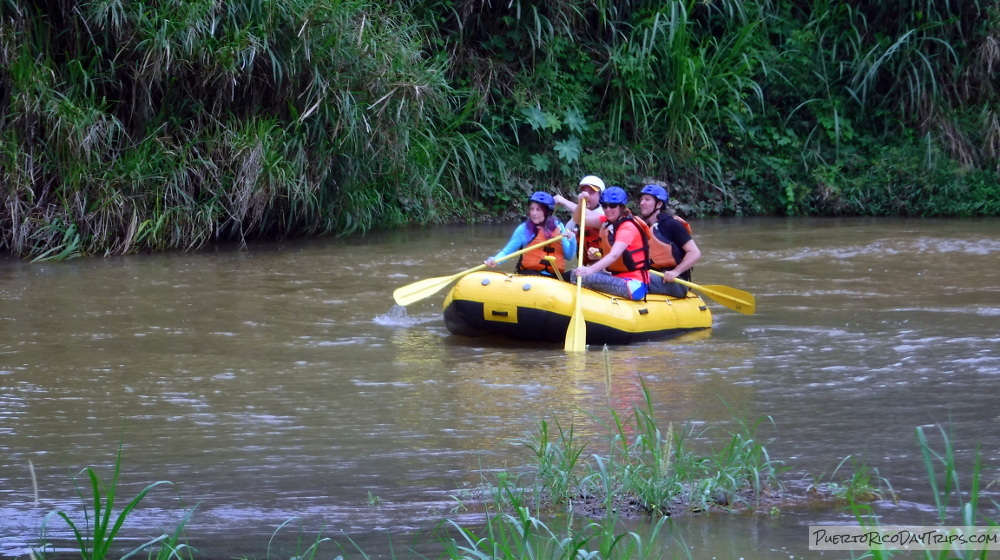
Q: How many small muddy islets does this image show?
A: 1